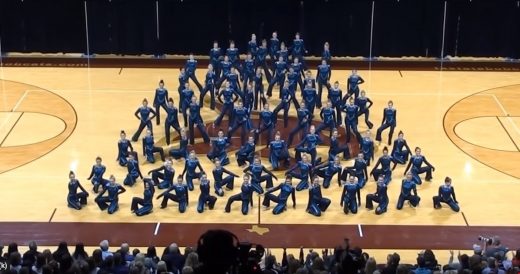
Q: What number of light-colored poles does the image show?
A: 4